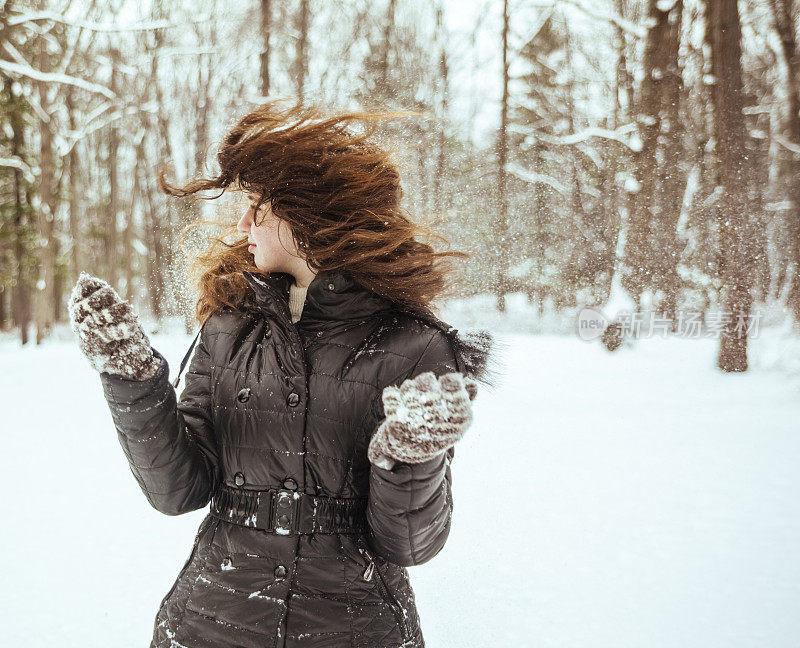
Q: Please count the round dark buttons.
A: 6